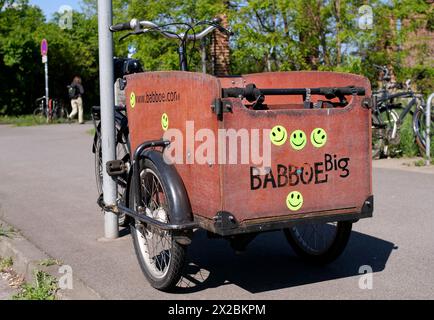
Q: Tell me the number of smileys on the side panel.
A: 2